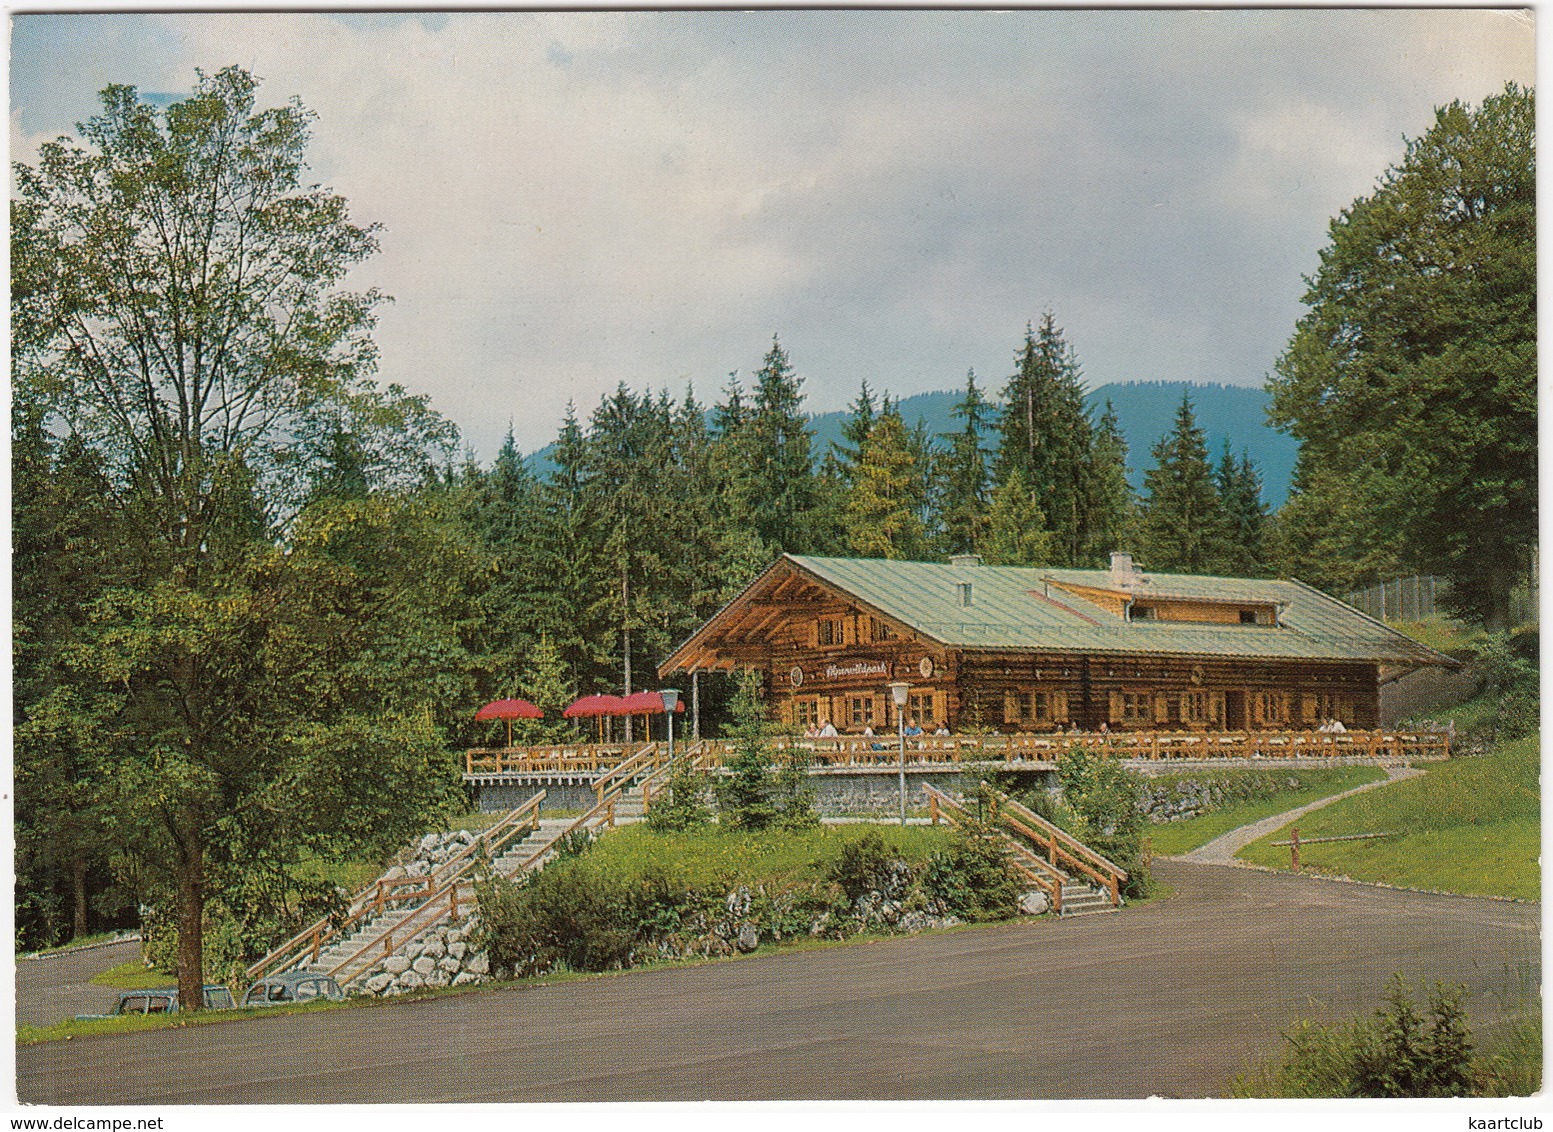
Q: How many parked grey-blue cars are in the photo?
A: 2